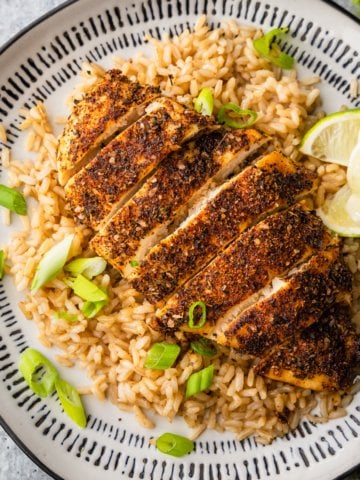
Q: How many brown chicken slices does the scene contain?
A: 7